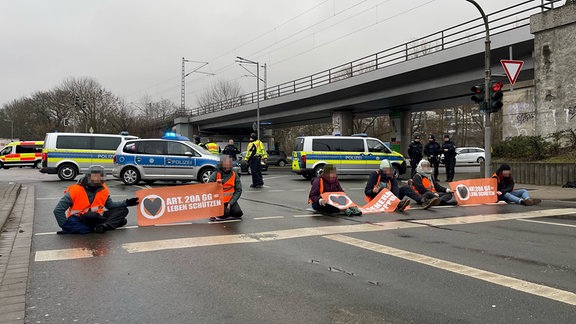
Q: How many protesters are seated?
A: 6